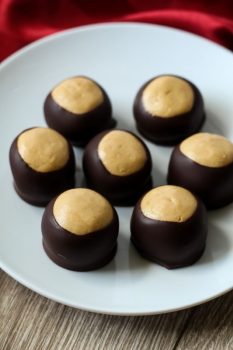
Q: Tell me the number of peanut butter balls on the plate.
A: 7